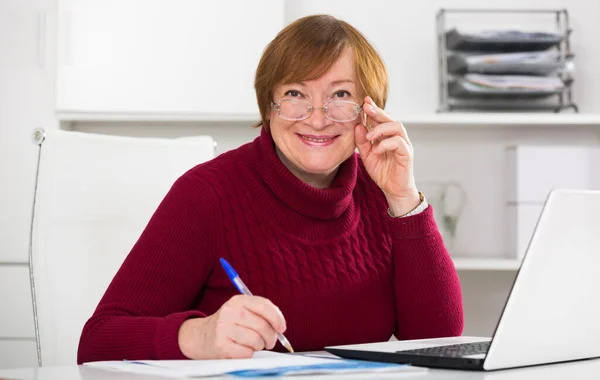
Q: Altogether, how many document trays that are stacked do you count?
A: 3